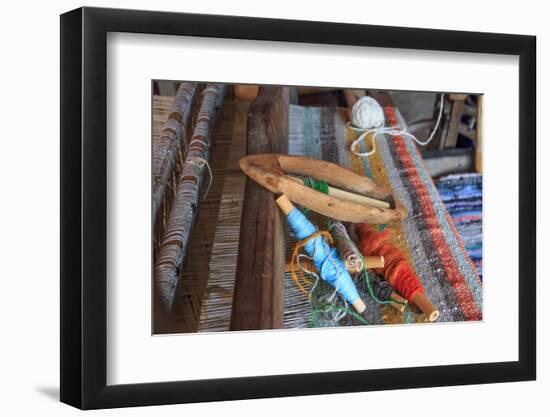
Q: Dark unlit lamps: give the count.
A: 0